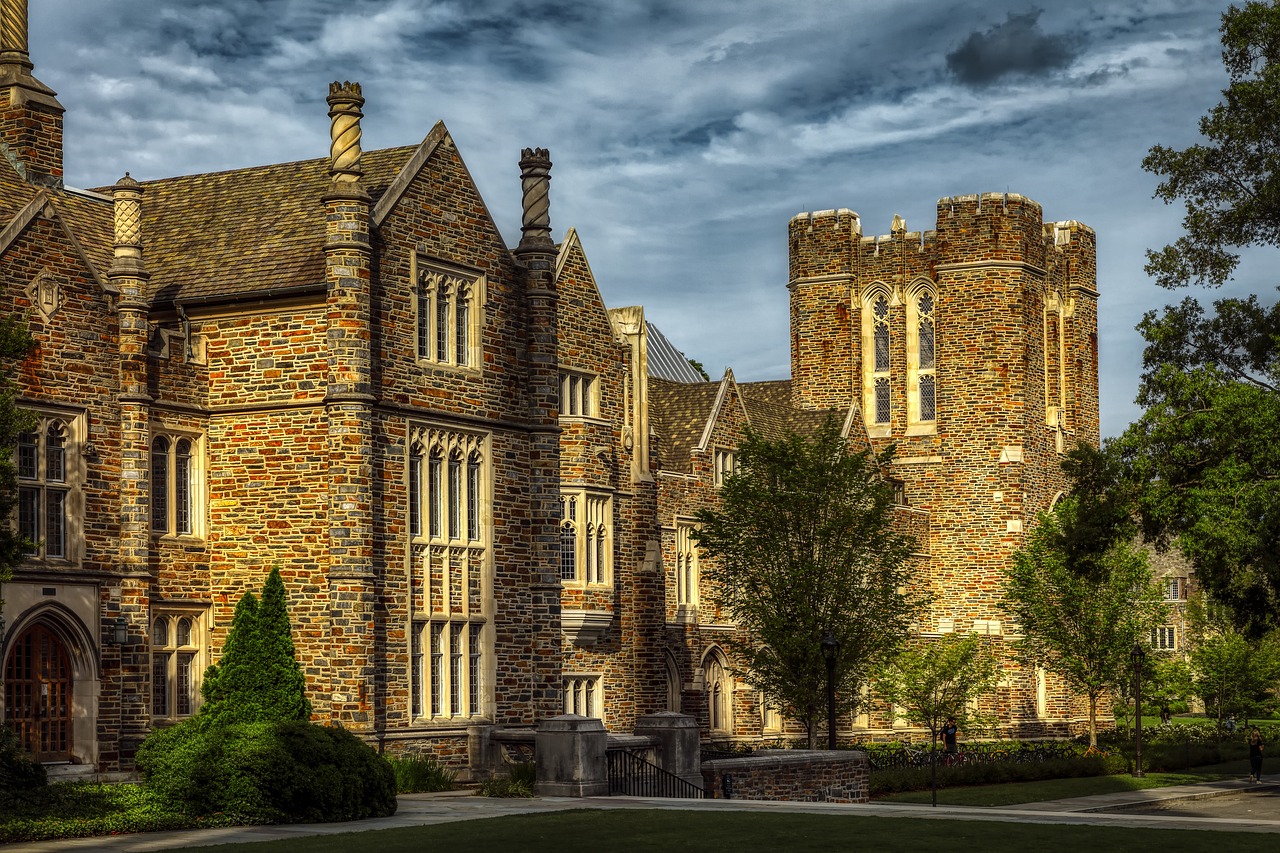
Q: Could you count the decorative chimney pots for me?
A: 4